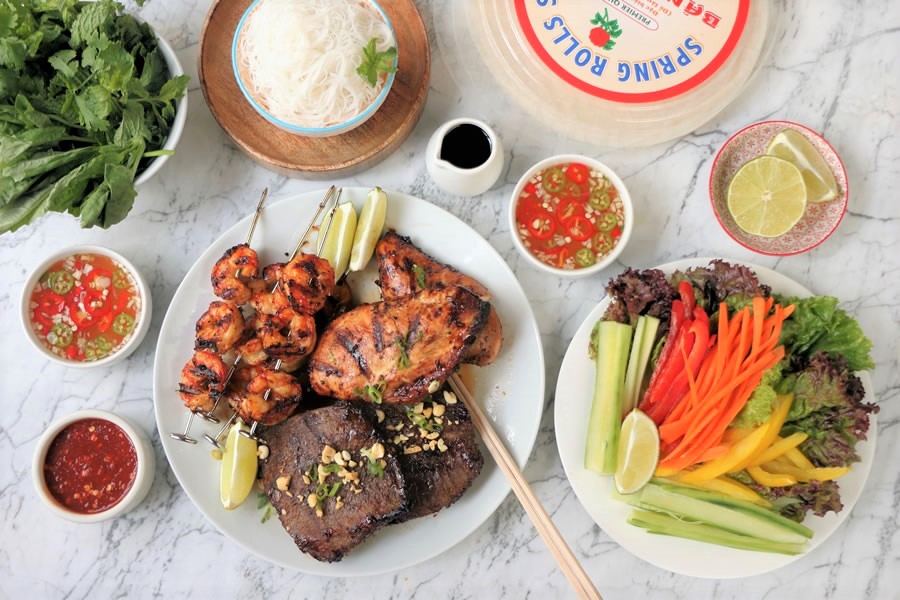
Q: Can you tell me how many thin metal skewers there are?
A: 4